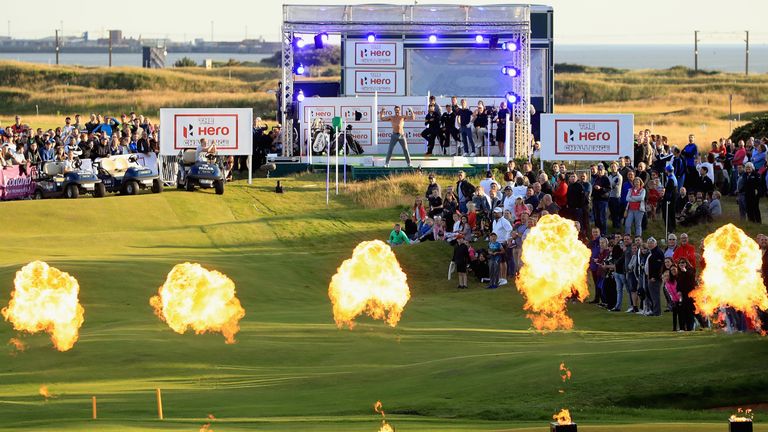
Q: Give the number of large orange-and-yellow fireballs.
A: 5